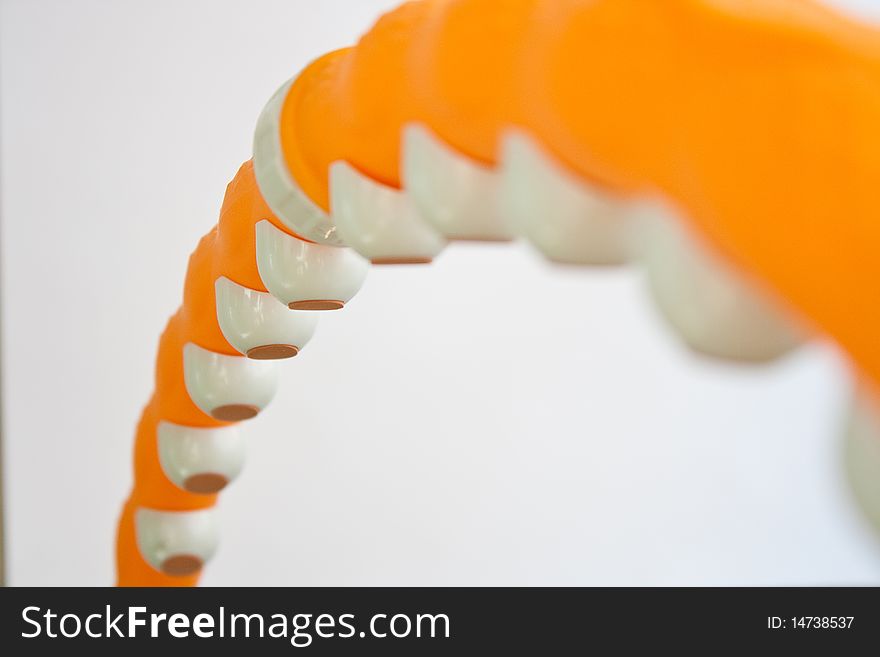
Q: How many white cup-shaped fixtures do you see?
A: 10